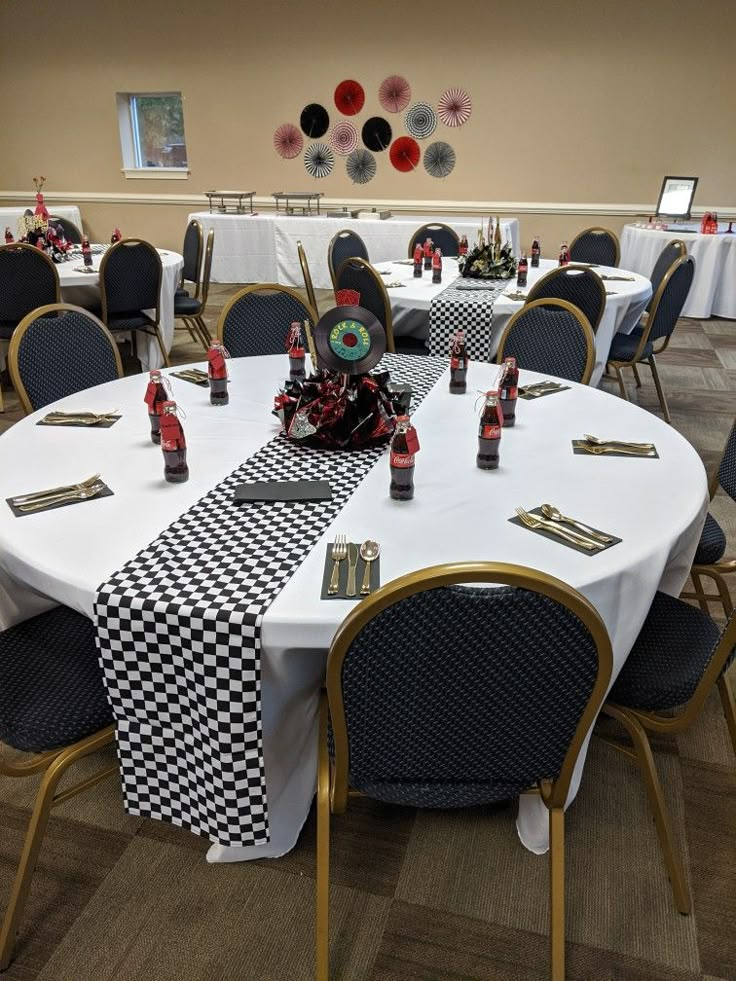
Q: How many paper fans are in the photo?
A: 12